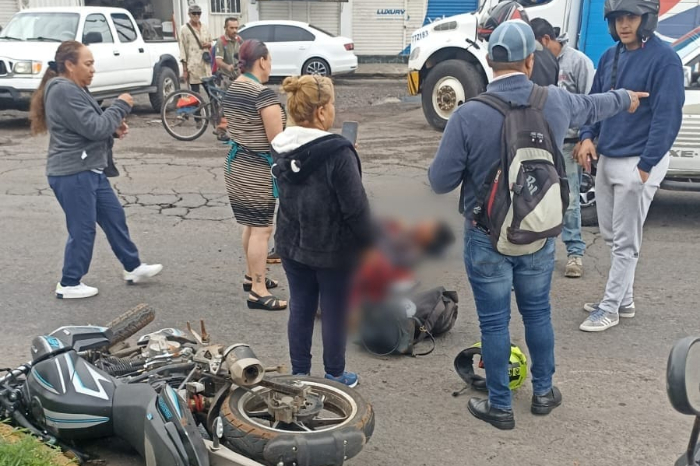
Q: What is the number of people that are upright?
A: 9